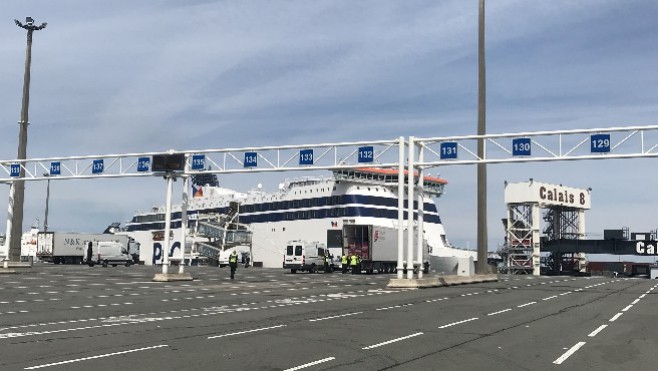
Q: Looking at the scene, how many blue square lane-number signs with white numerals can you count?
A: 11